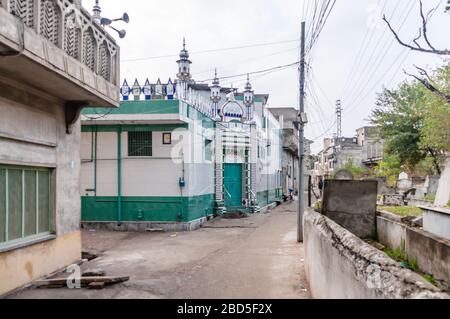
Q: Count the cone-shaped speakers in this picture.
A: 2